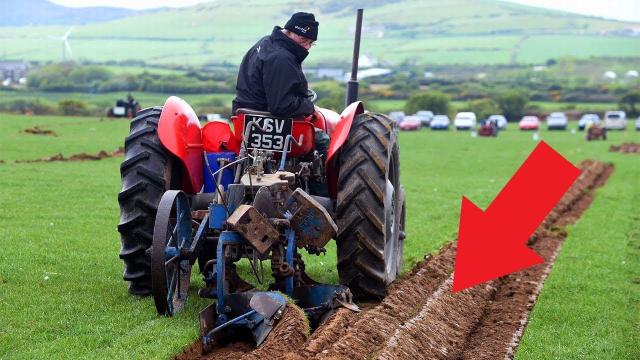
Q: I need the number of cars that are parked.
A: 11